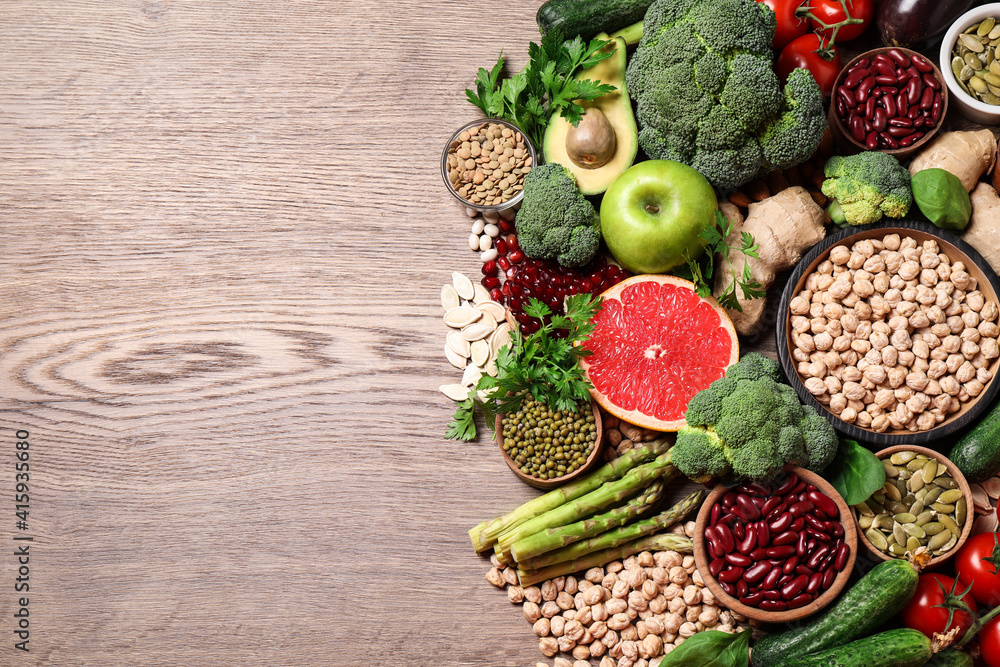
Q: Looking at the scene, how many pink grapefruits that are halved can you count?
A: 1